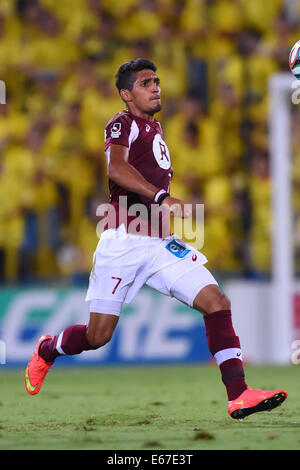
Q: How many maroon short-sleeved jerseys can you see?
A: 1